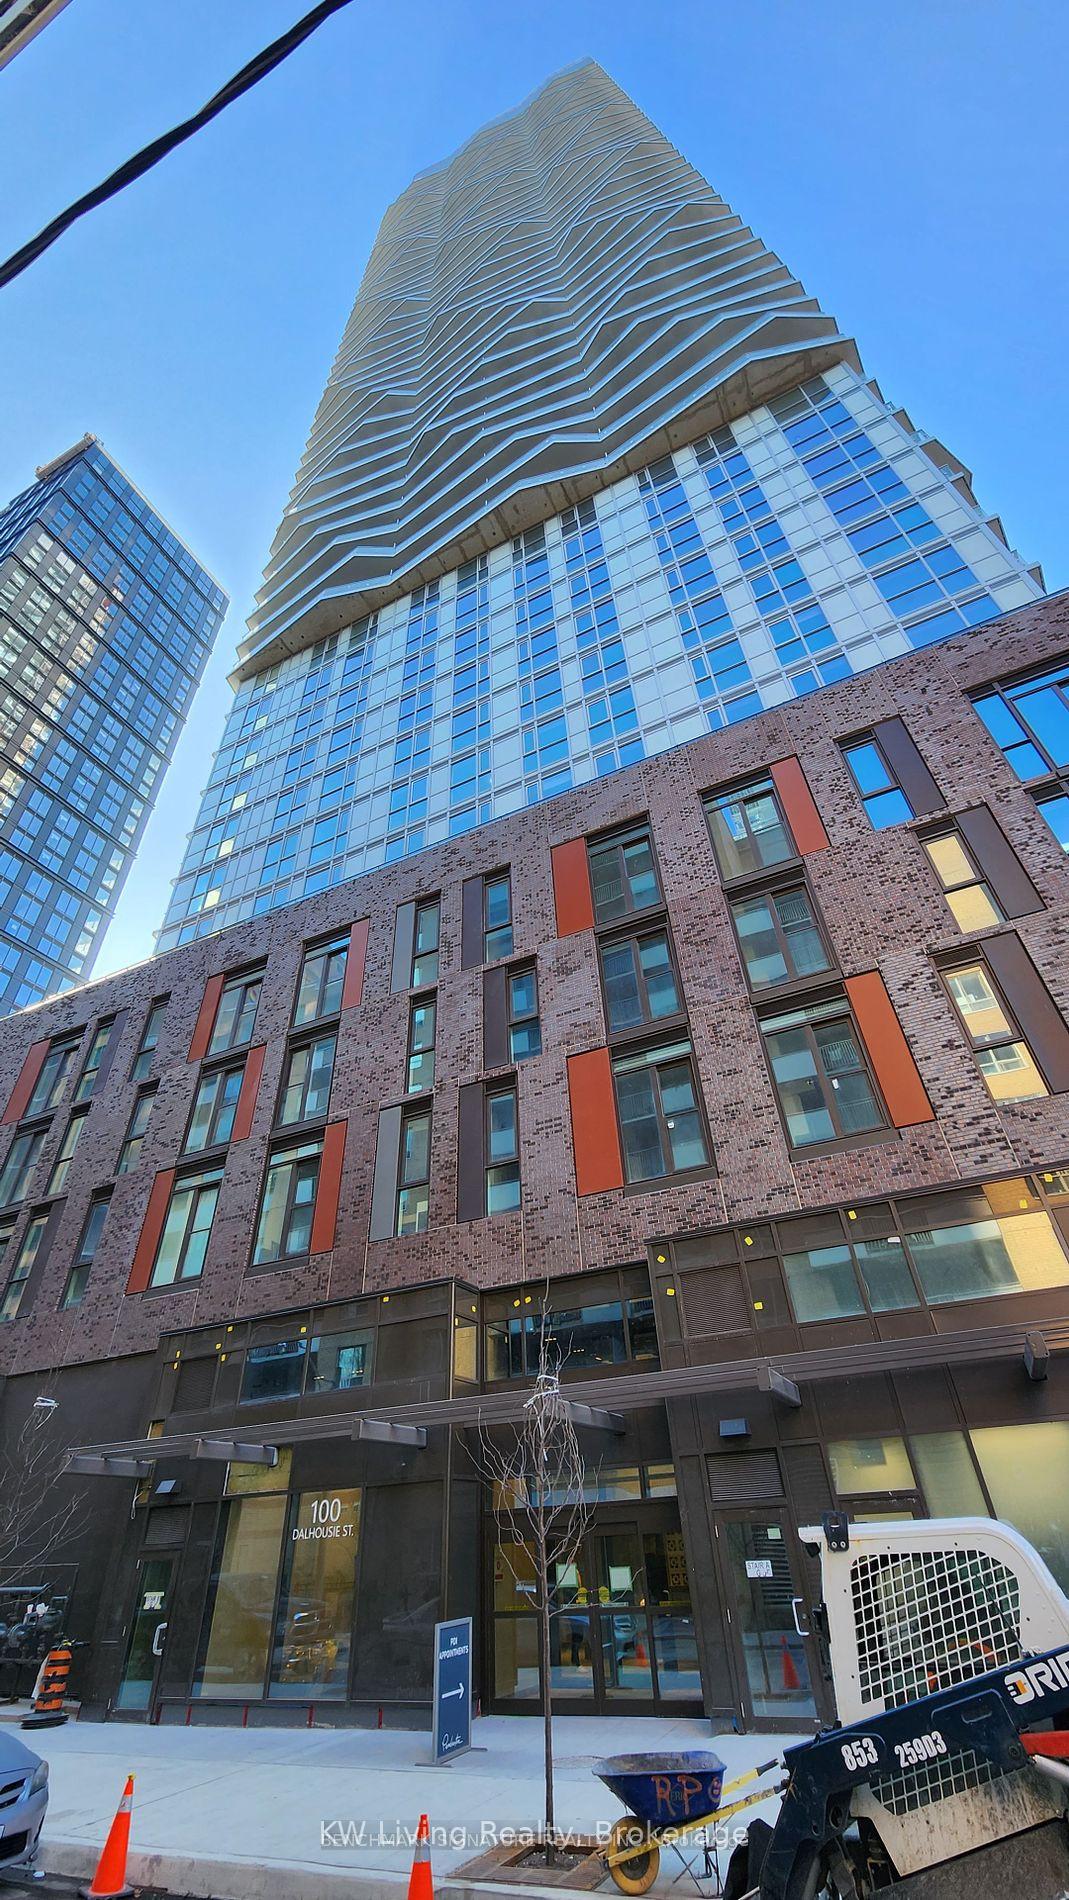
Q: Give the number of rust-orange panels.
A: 10